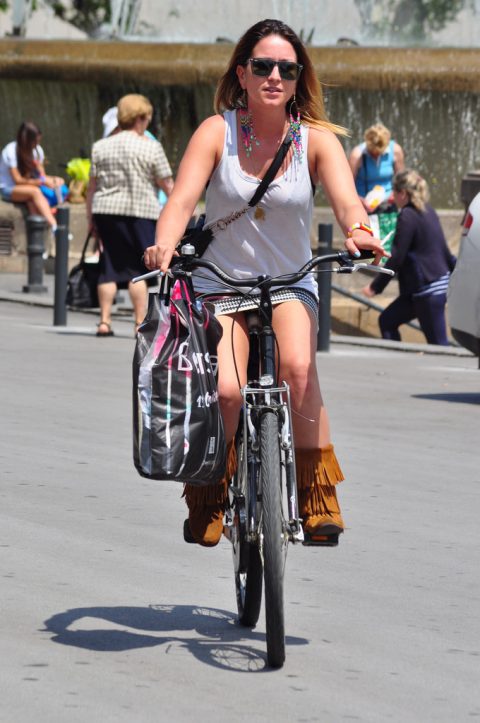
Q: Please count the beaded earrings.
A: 2